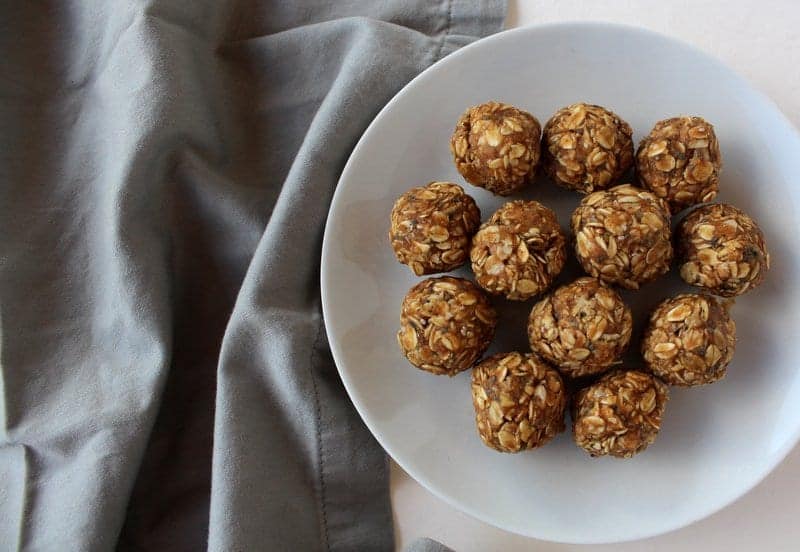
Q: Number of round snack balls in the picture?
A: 12